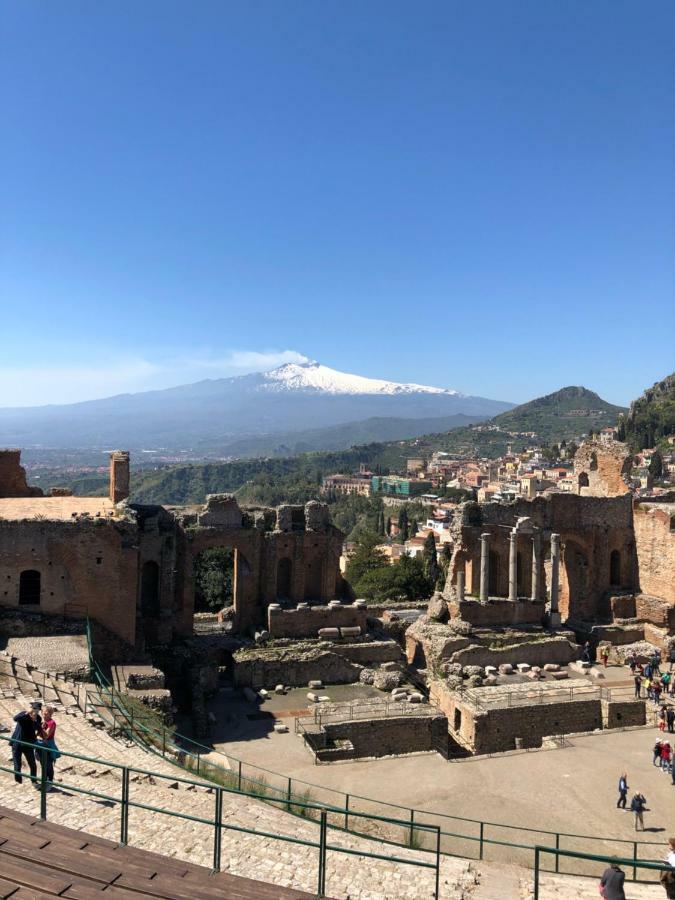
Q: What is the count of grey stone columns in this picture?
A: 5